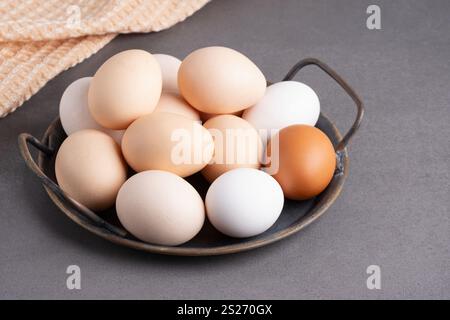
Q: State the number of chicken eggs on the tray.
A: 12